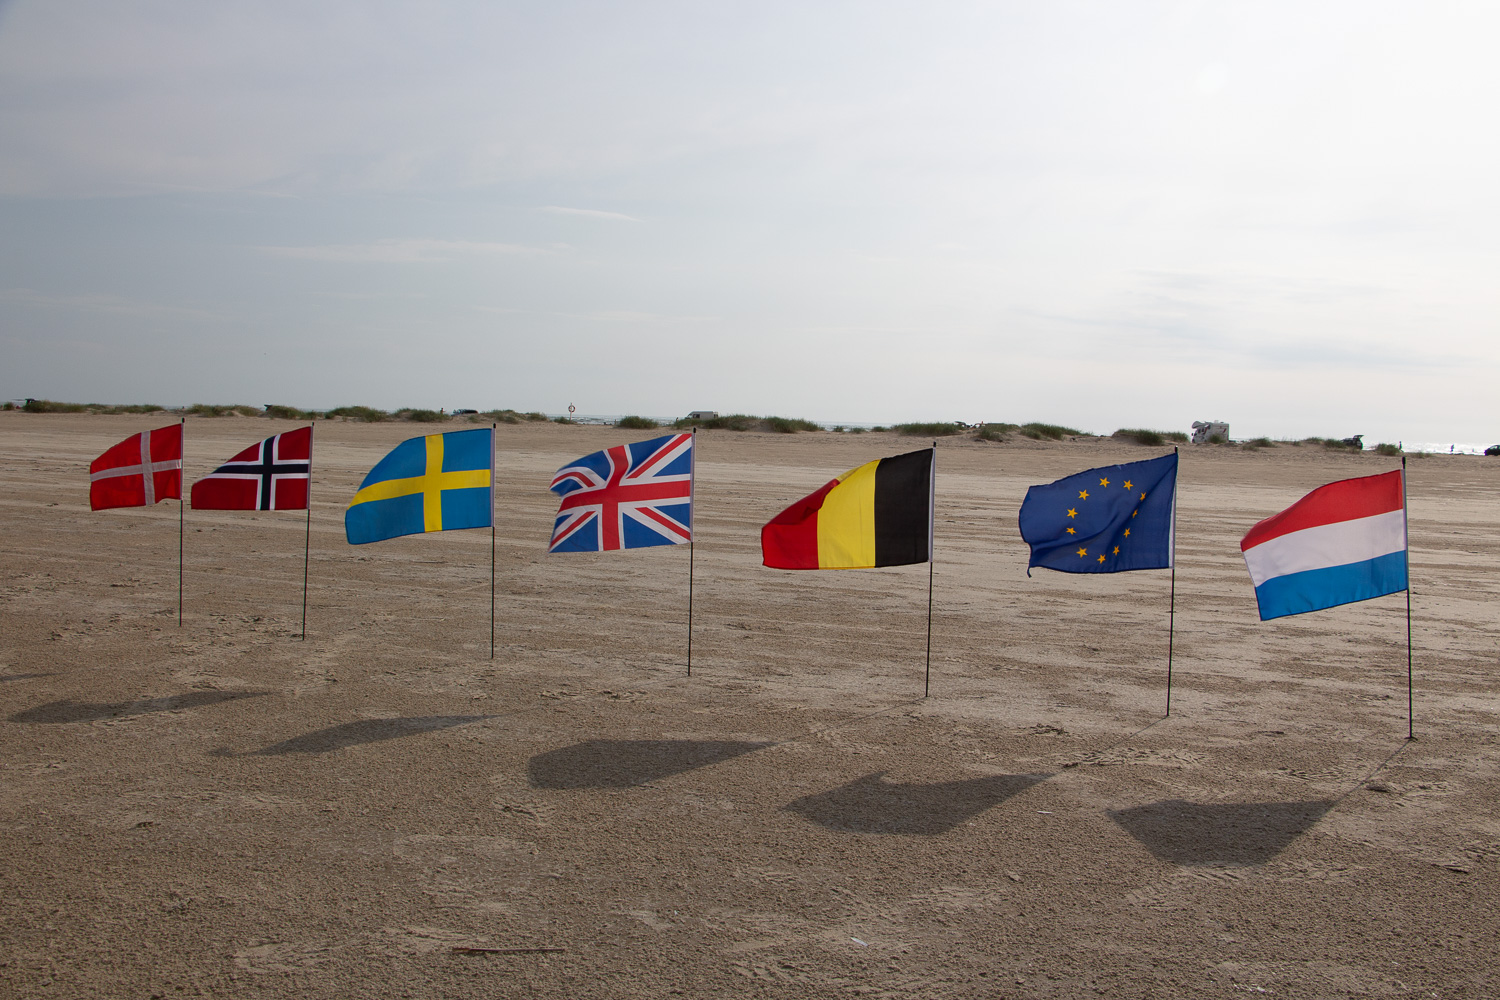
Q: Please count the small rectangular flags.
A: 7